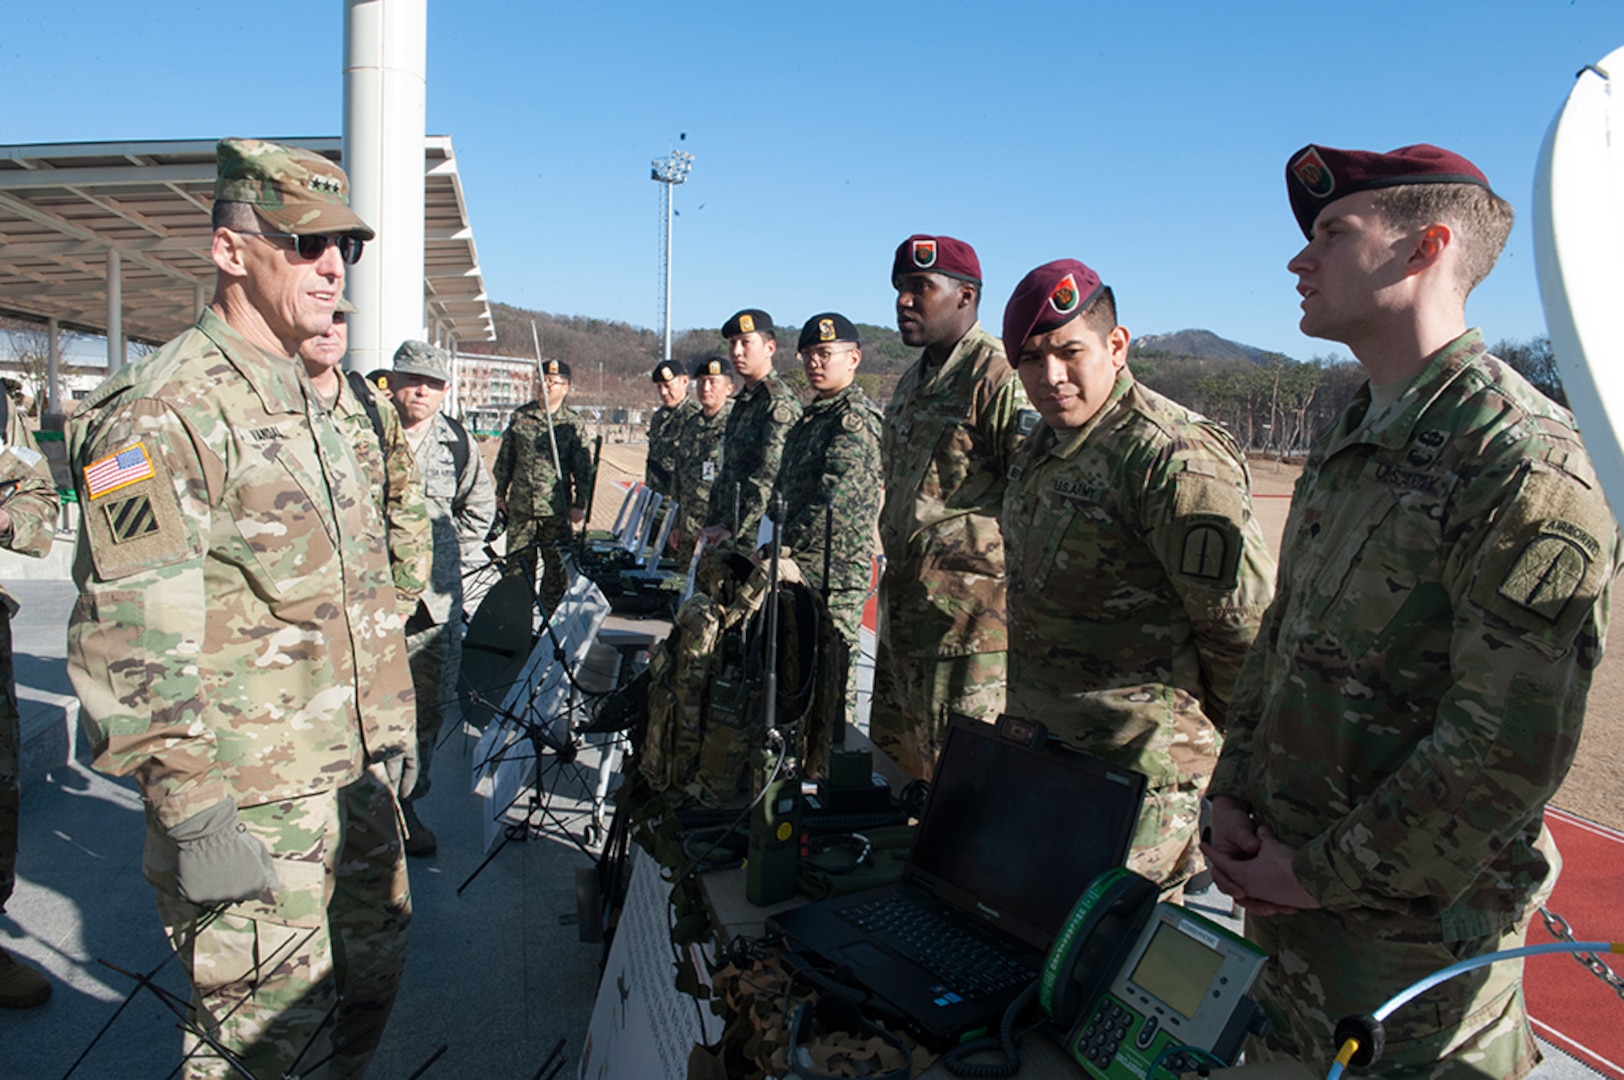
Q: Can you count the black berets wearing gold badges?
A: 6